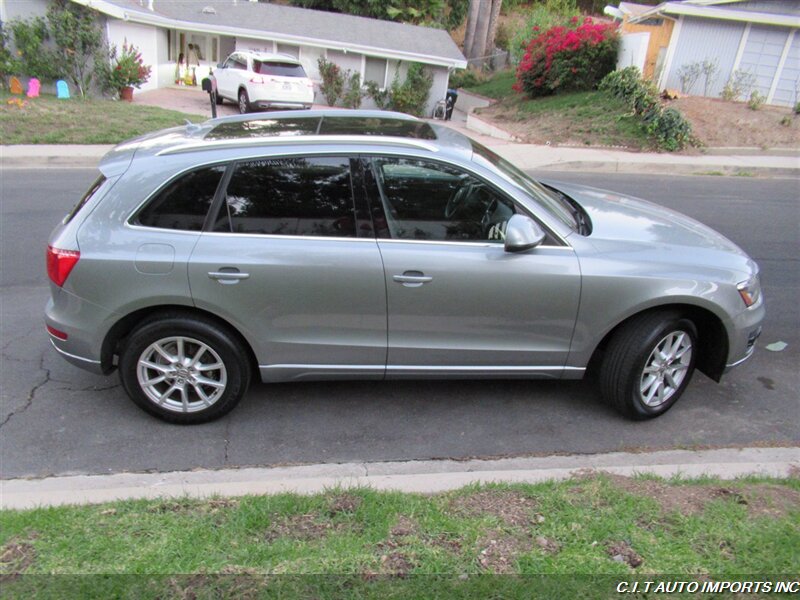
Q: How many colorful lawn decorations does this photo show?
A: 3